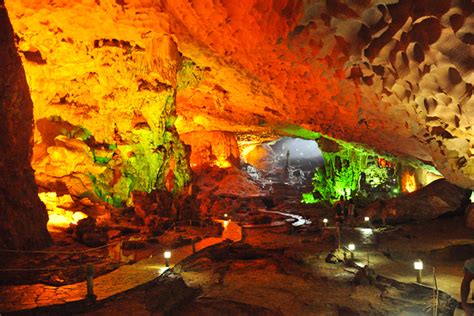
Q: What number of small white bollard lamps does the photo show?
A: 6